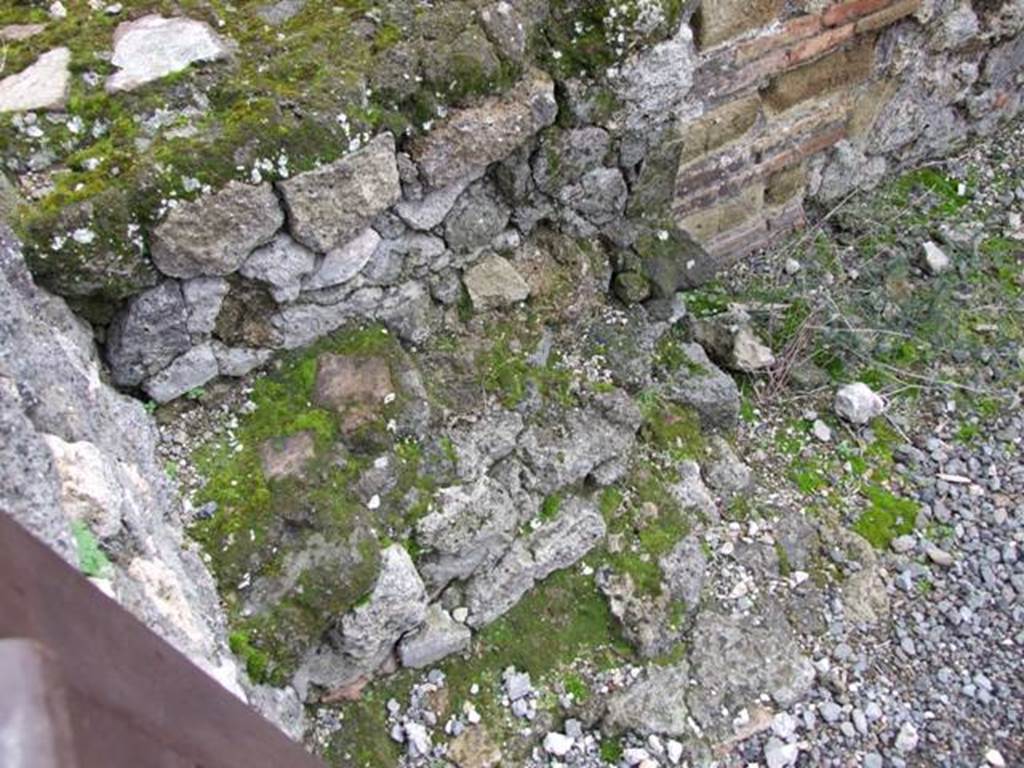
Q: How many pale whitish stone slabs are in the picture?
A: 2